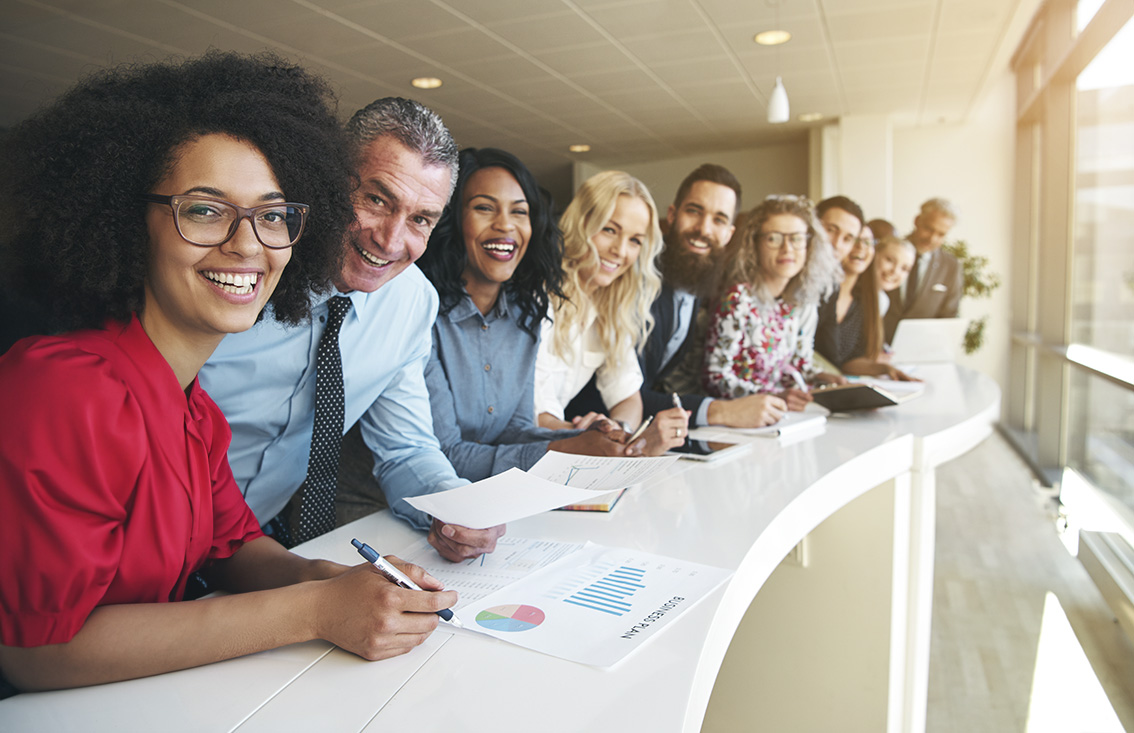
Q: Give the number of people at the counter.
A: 10